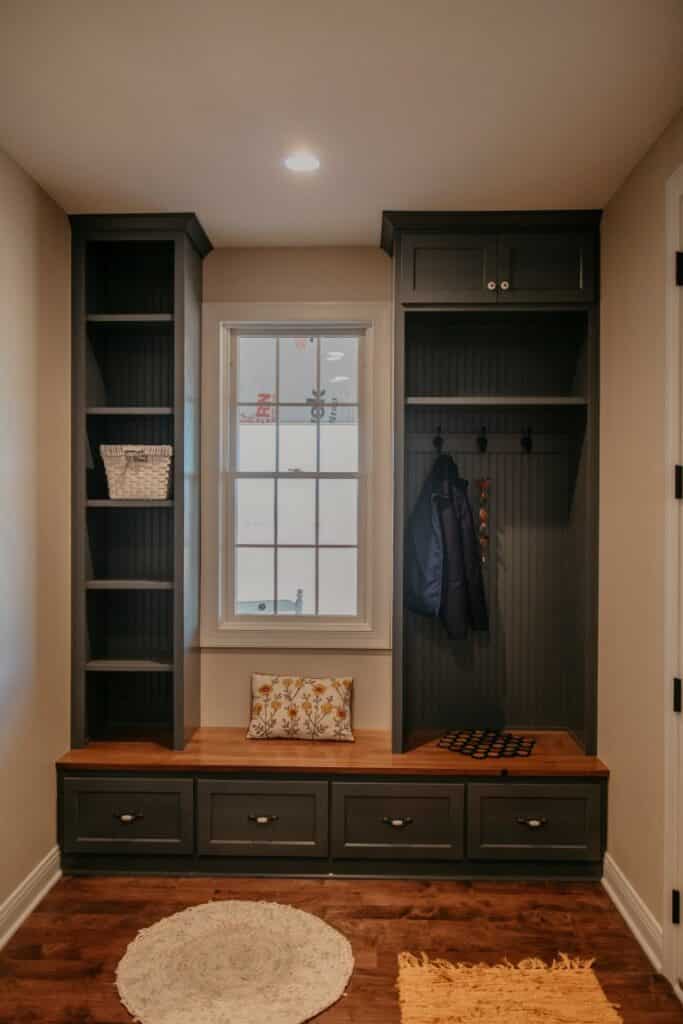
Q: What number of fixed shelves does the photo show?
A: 6